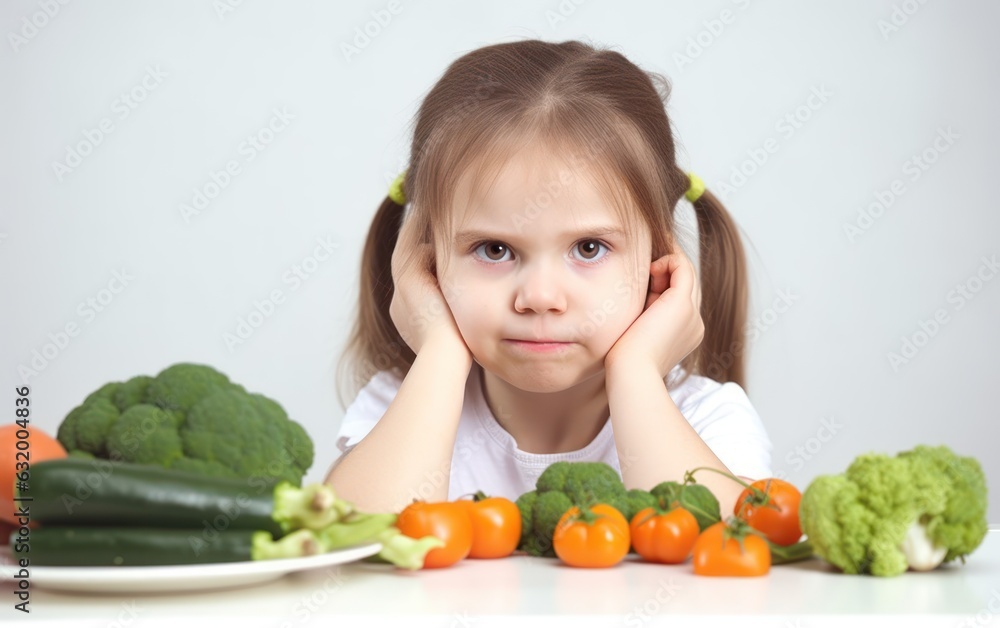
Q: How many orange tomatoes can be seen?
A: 6